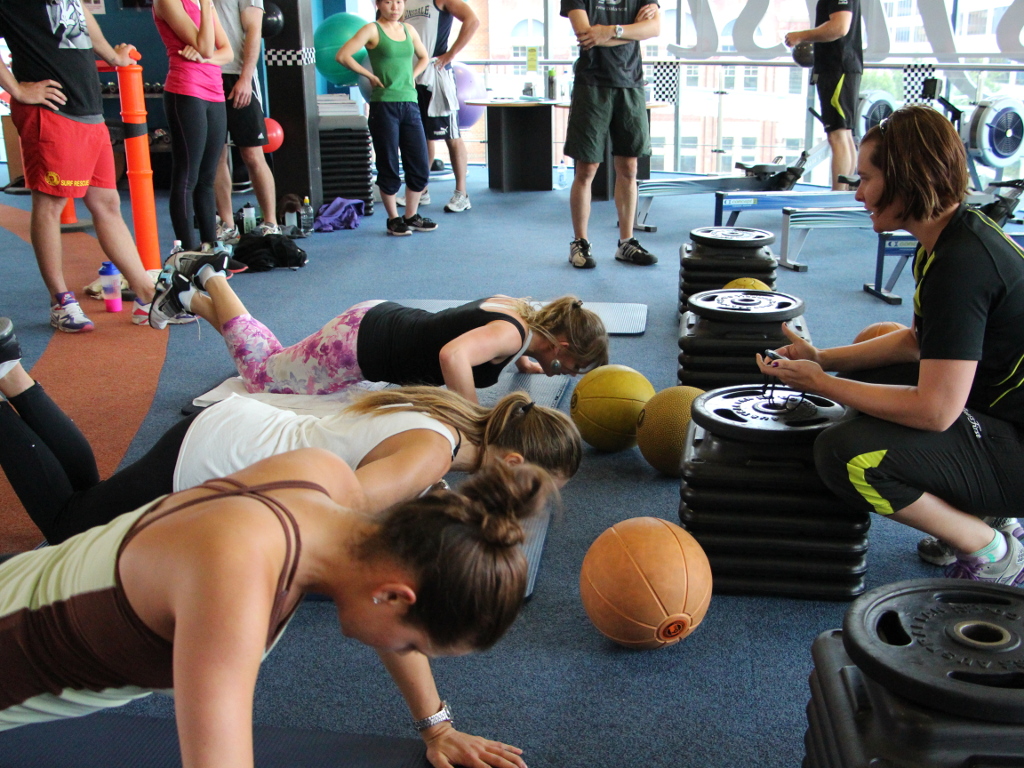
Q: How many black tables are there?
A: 2